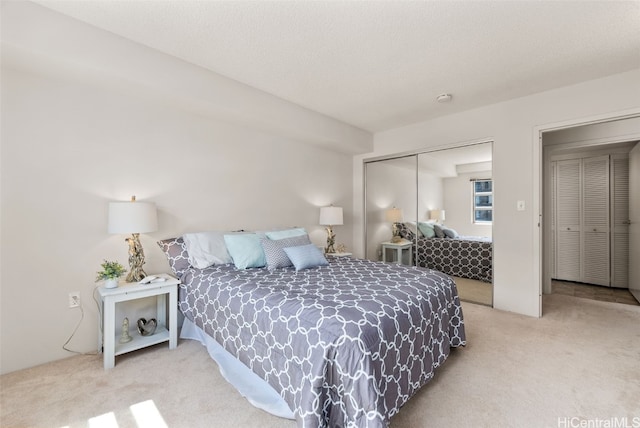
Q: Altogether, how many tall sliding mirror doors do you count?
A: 2